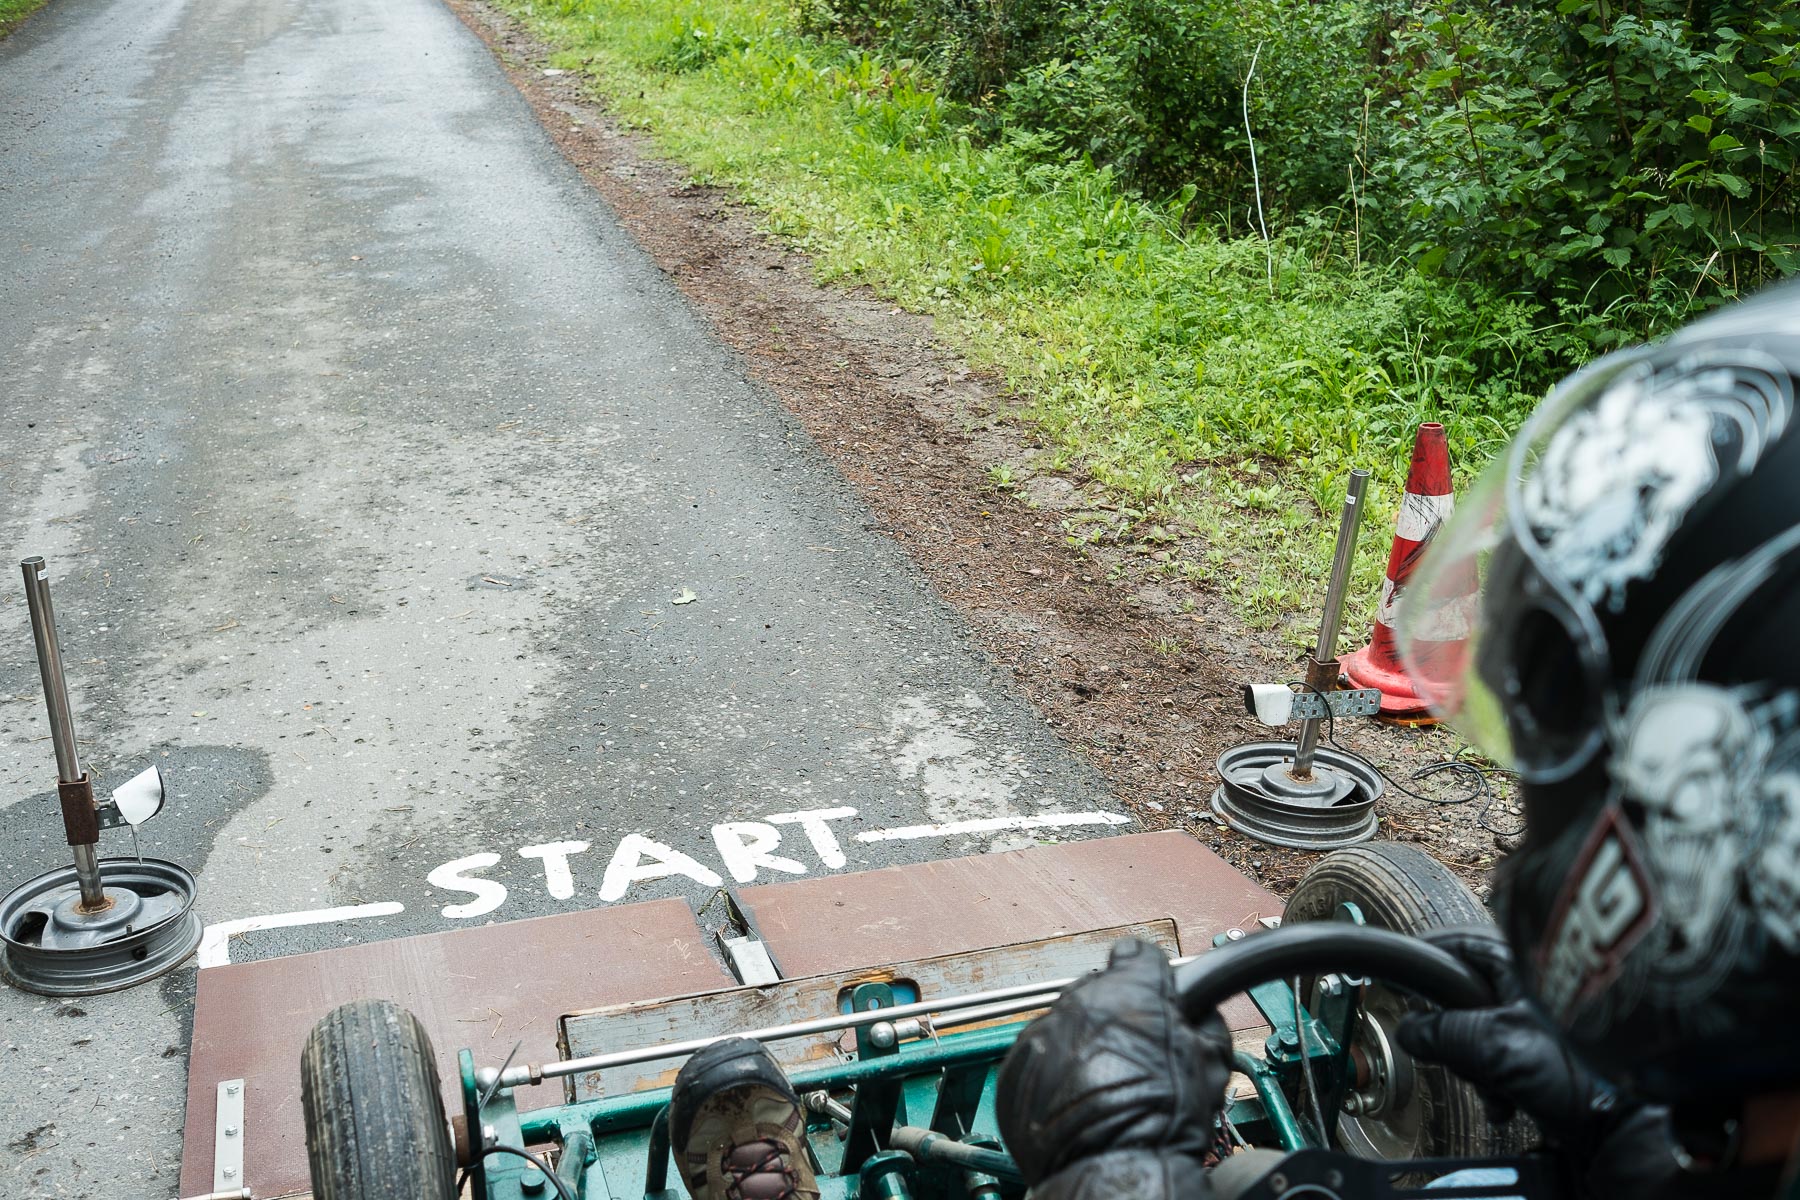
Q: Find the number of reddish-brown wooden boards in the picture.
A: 2